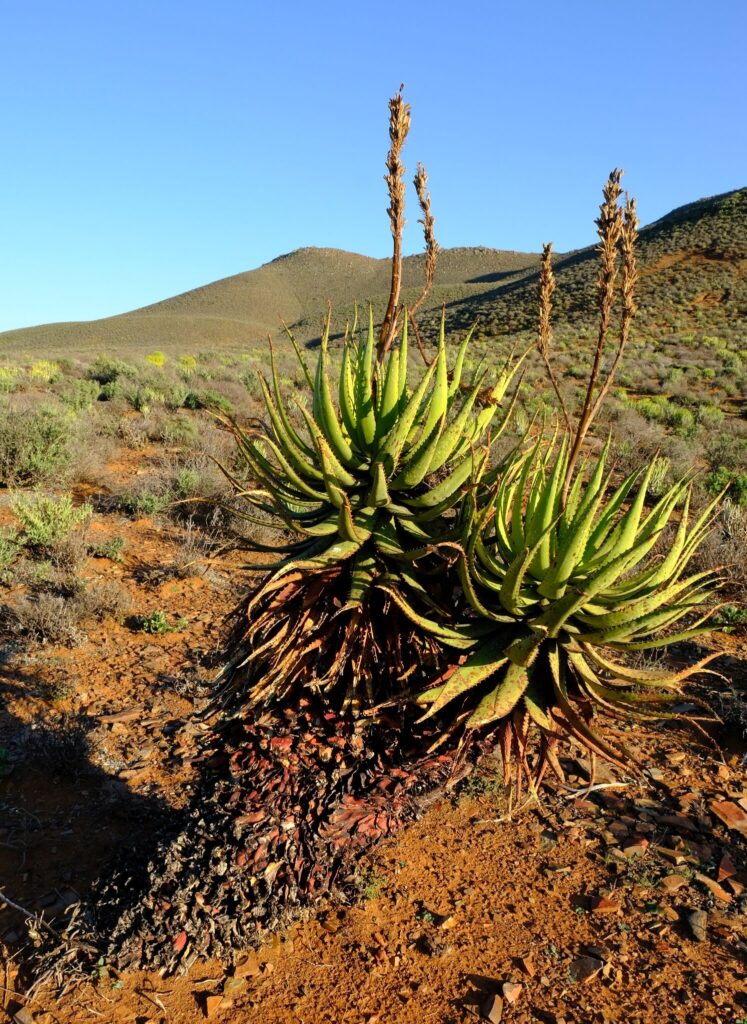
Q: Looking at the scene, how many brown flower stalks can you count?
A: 5